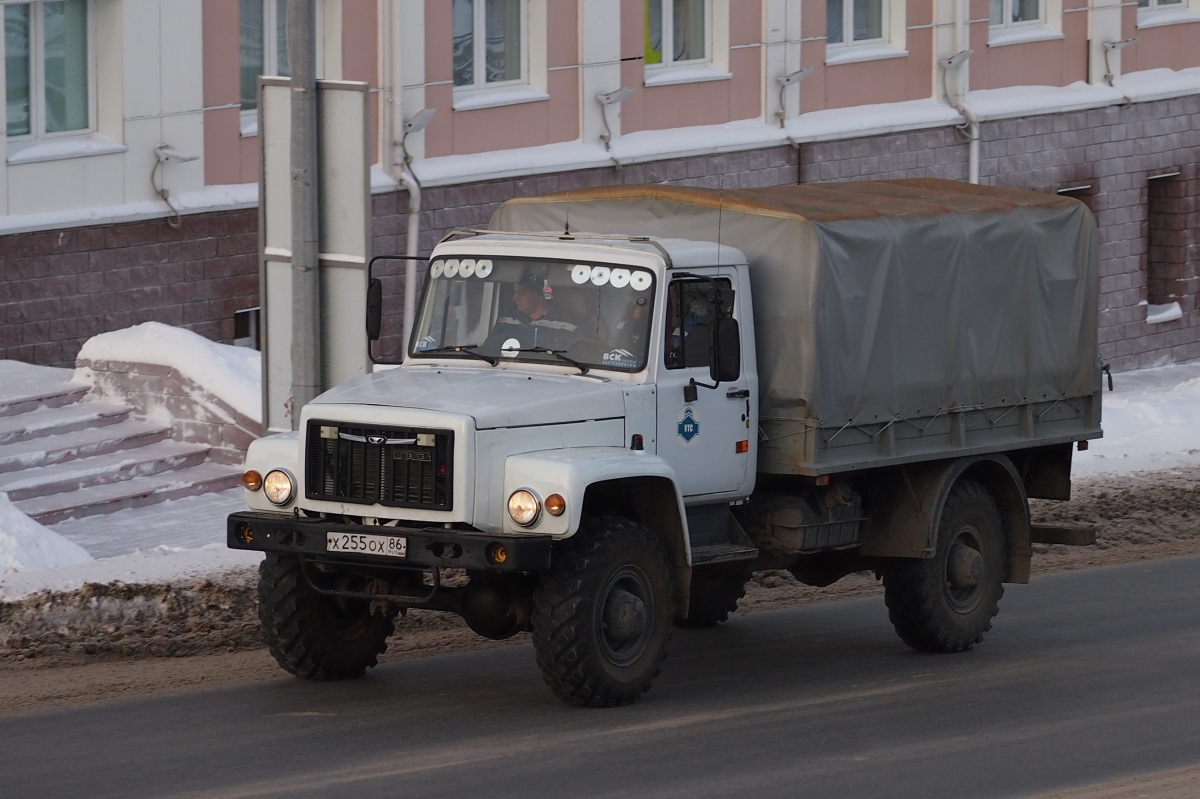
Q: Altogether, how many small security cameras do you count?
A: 6